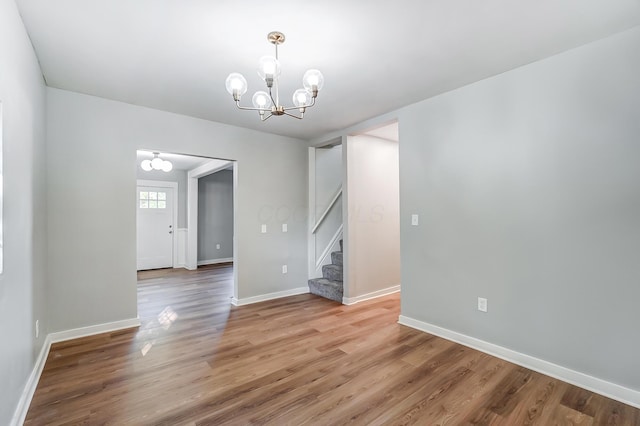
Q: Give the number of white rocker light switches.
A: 3